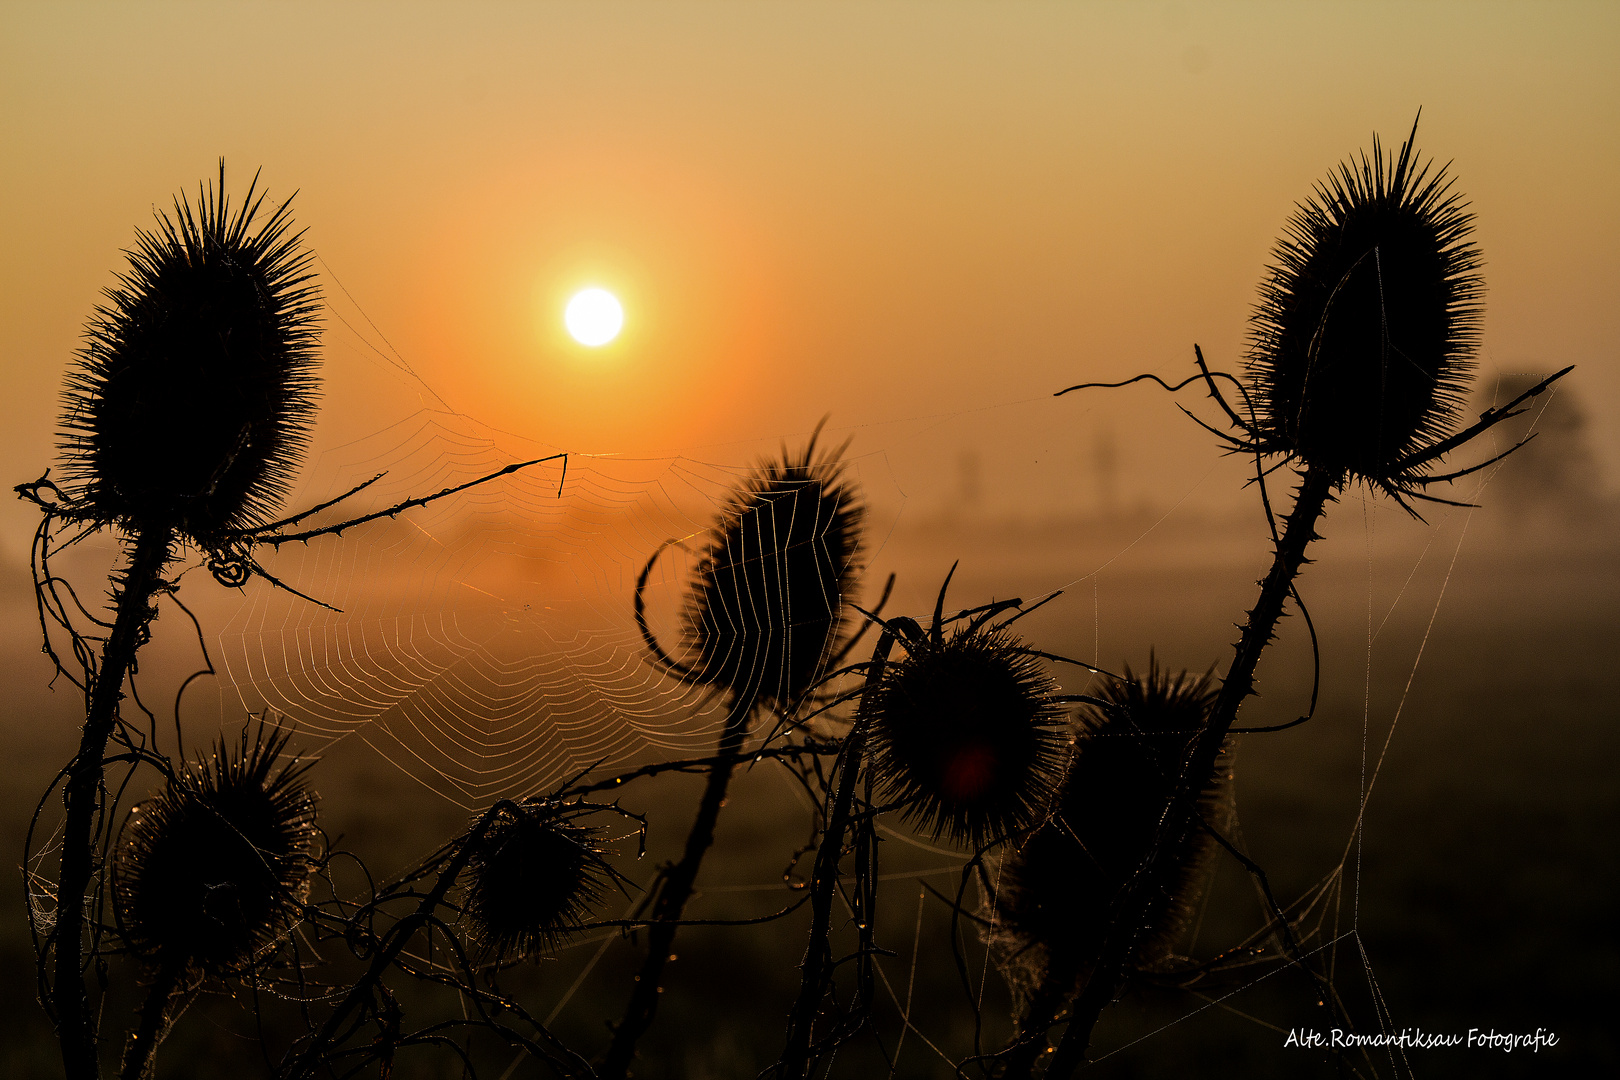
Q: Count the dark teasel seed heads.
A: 7